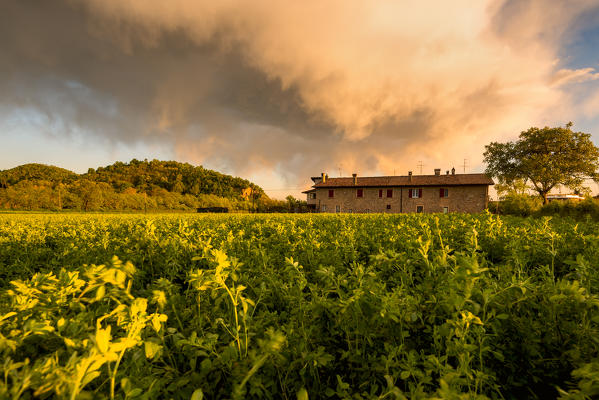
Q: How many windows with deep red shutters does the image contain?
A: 6